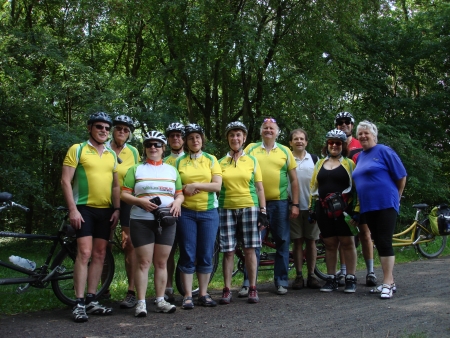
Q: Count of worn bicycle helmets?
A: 8